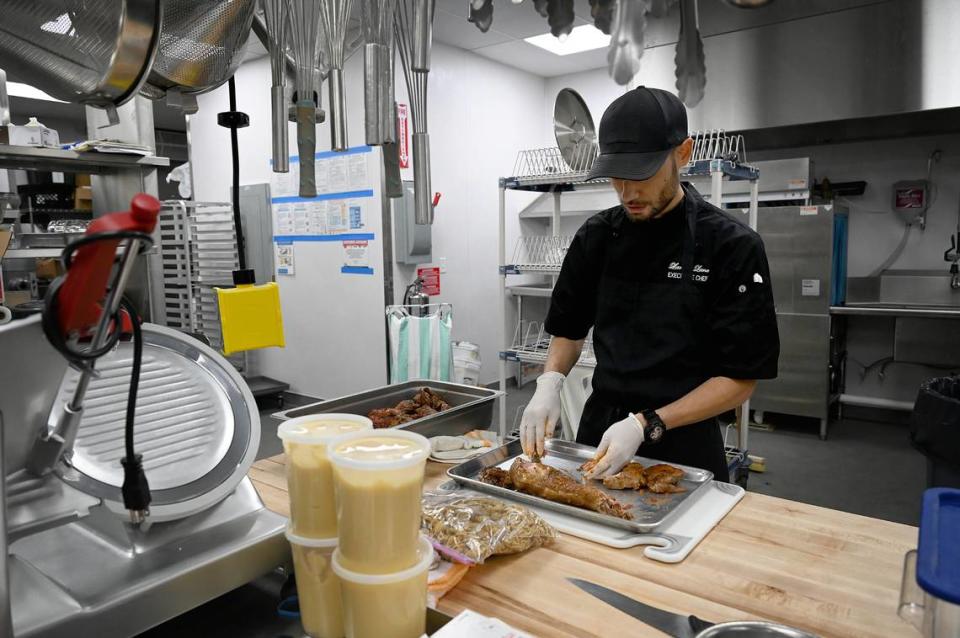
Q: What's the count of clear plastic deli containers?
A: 4